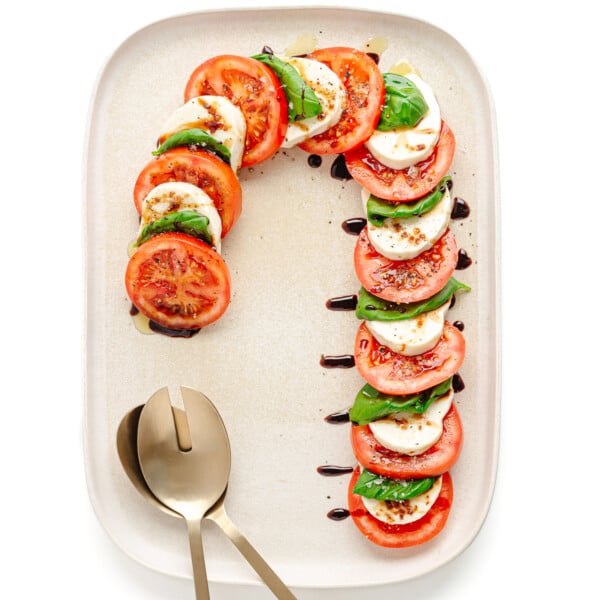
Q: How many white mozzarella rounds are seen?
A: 8